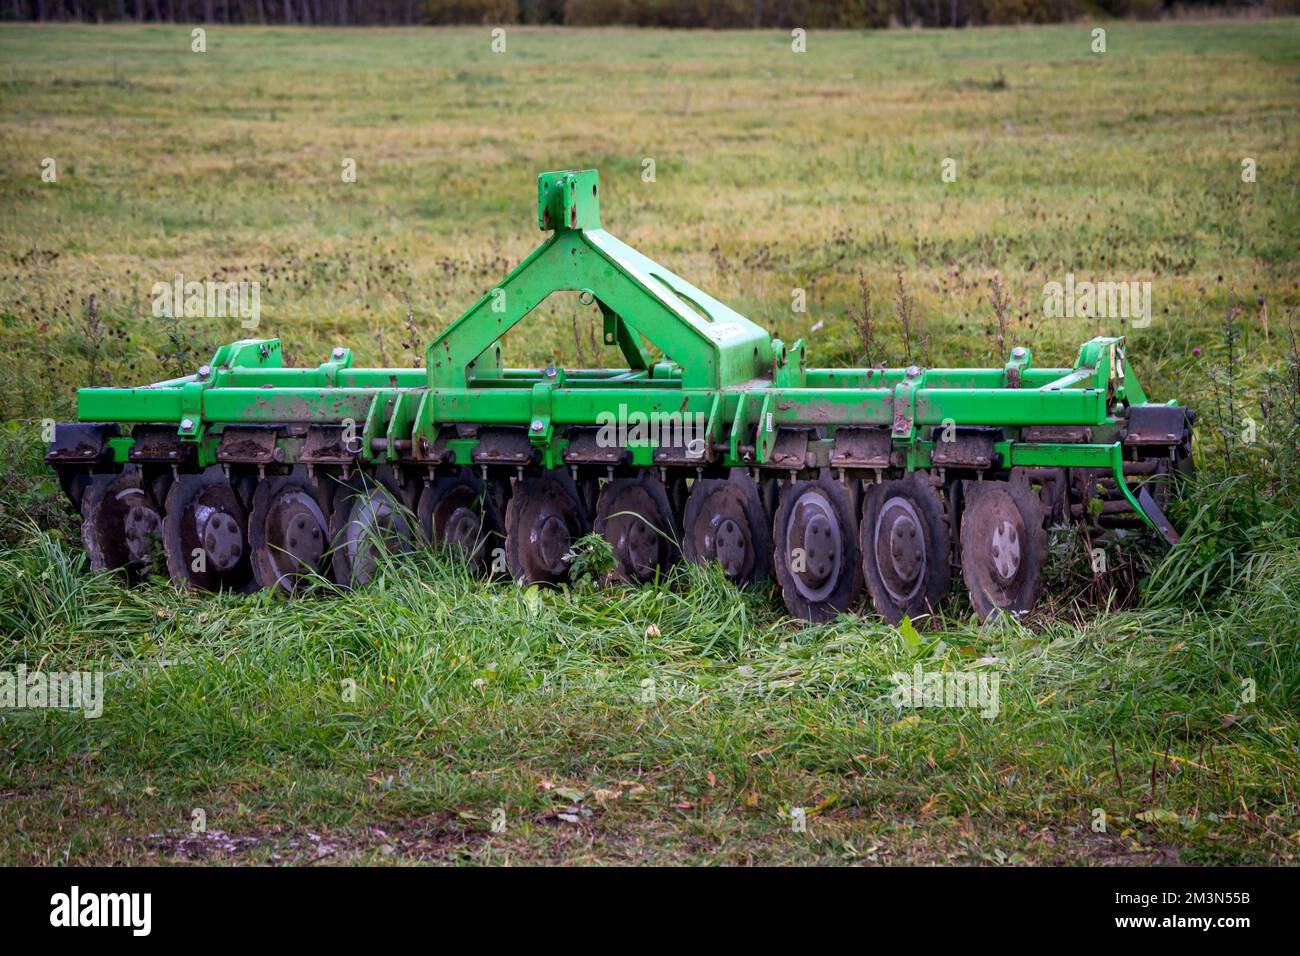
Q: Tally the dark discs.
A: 11